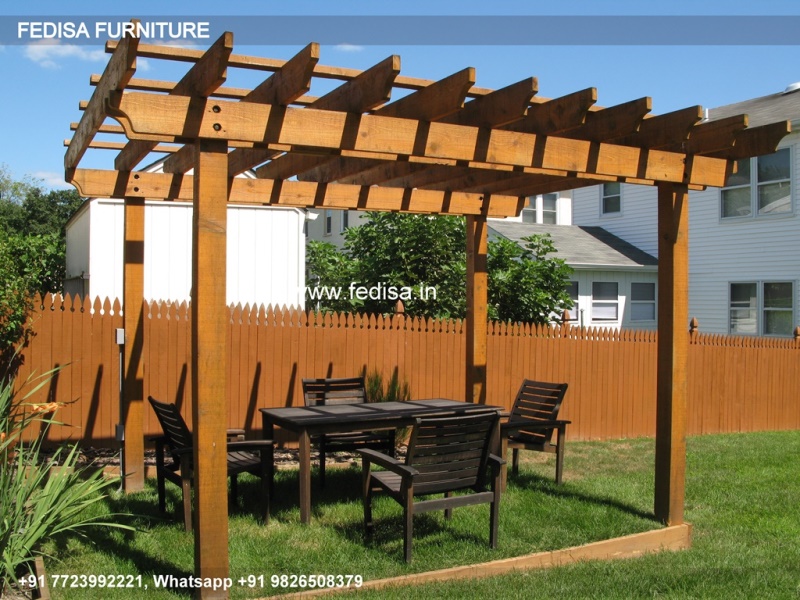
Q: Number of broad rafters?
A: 11